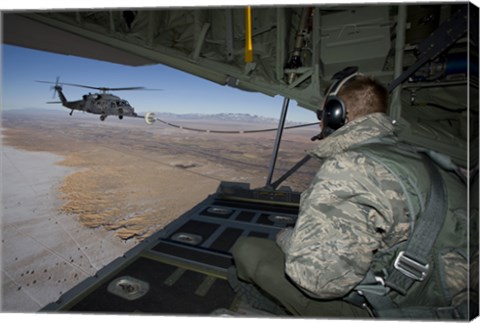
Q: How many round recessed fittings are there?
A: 4